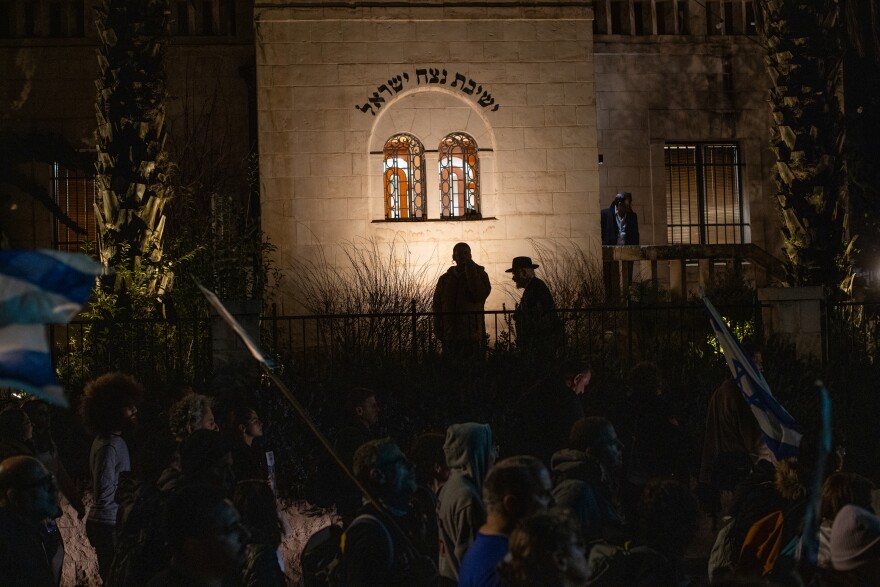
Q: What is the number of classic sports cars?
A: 0